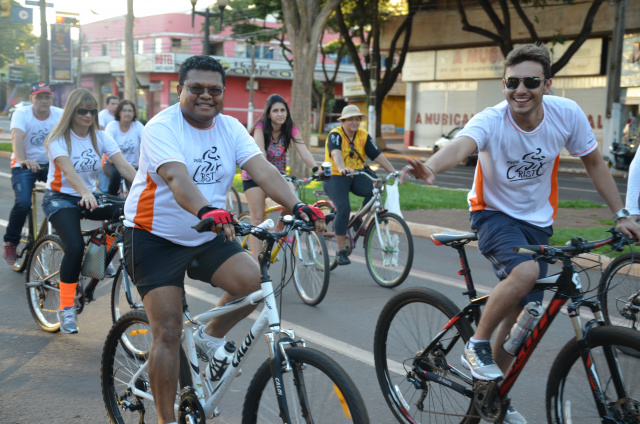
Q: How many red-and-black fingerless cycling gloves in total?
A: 2